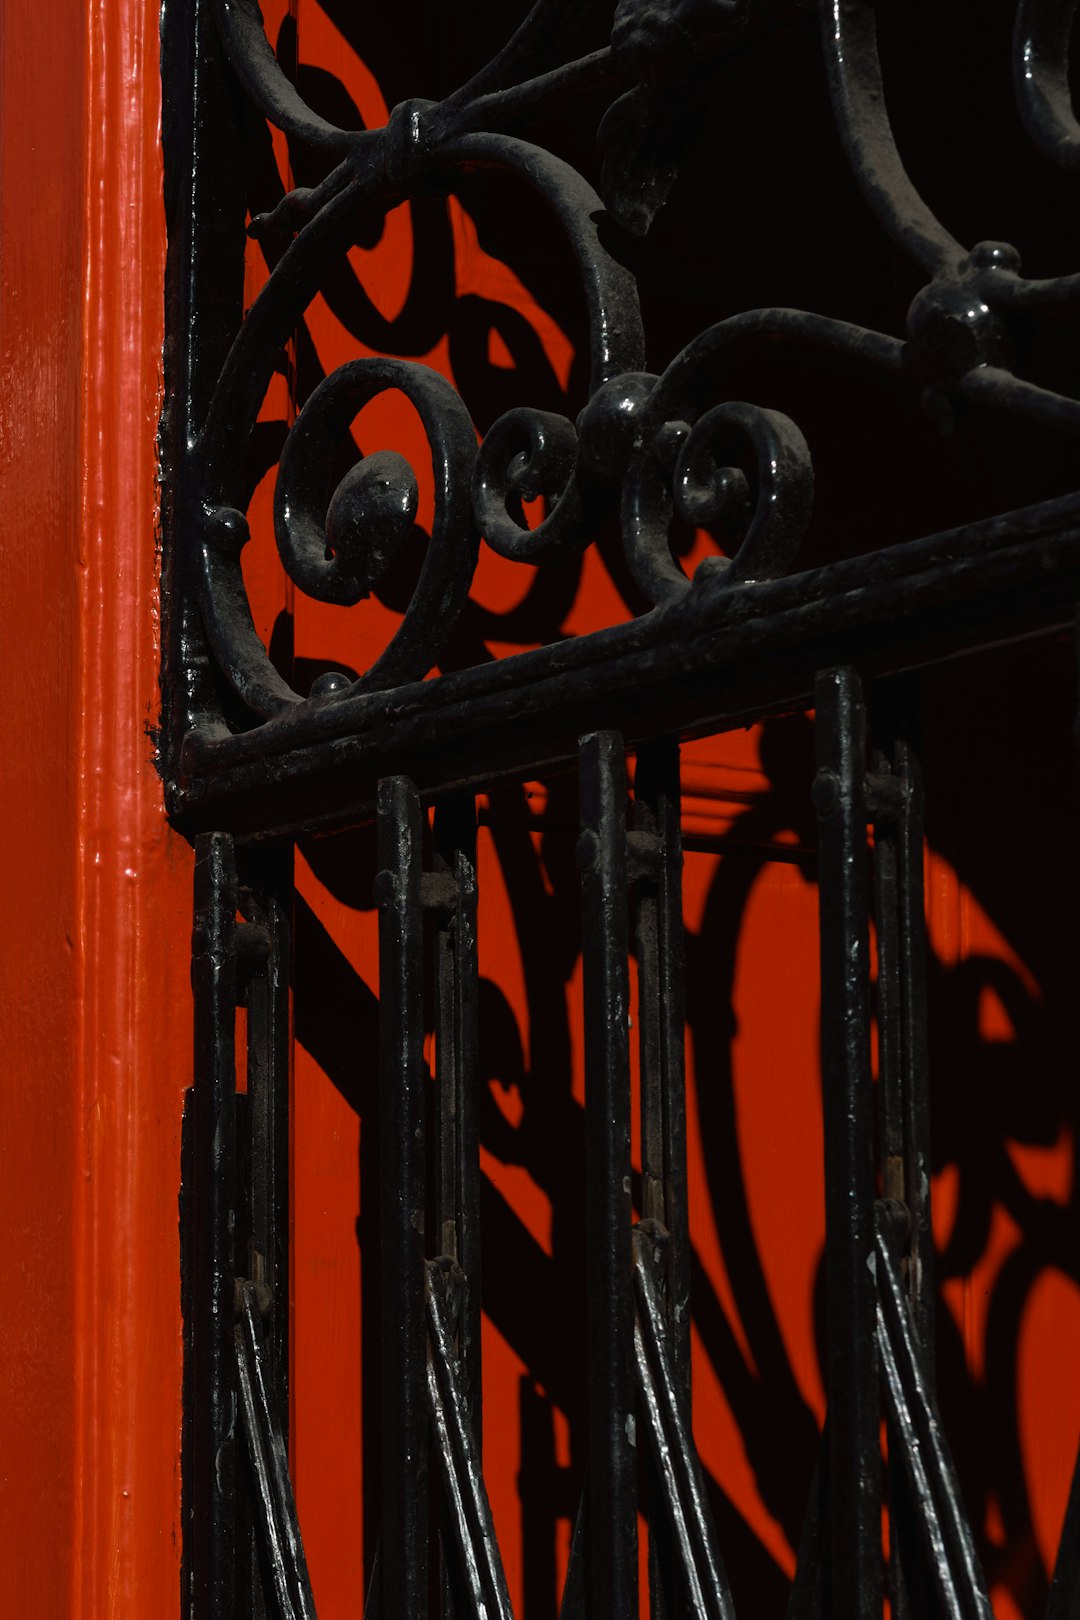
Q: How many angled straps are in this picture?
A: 4